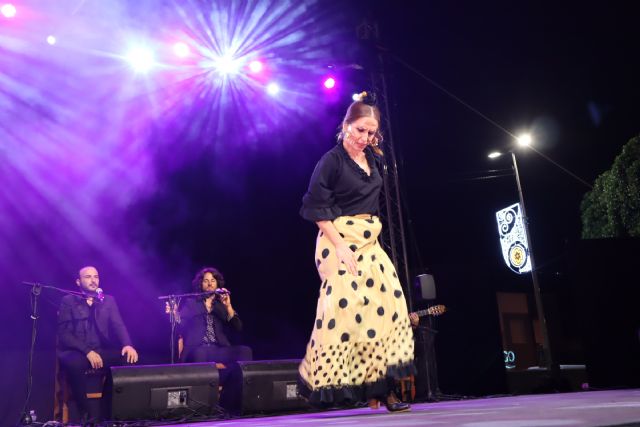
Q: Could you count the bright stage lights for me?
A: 8